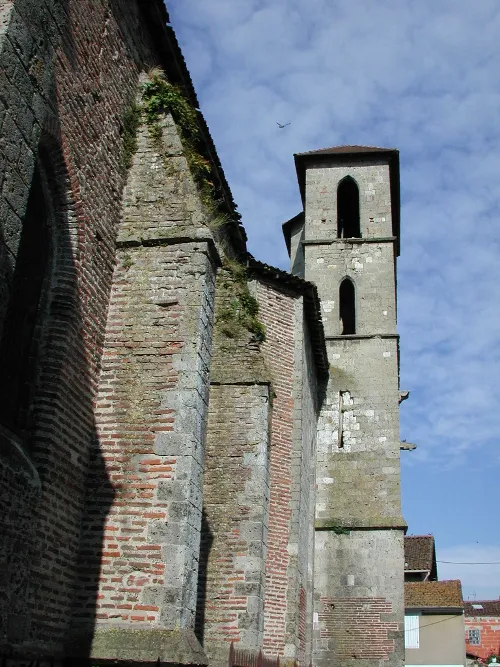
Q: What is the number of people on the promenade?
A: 0